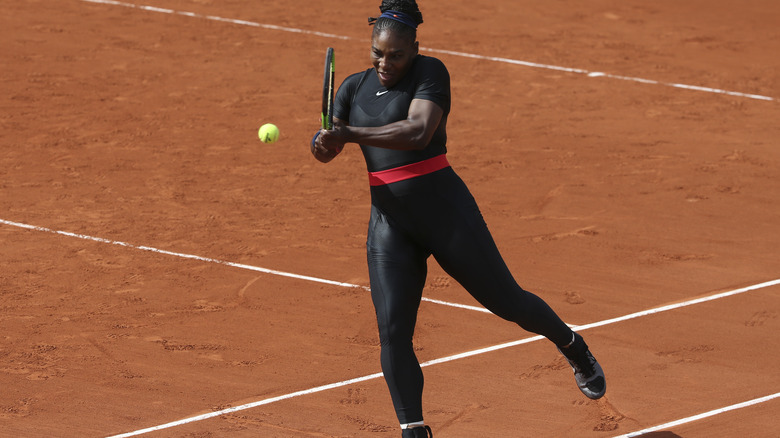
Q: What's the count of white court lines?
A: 4